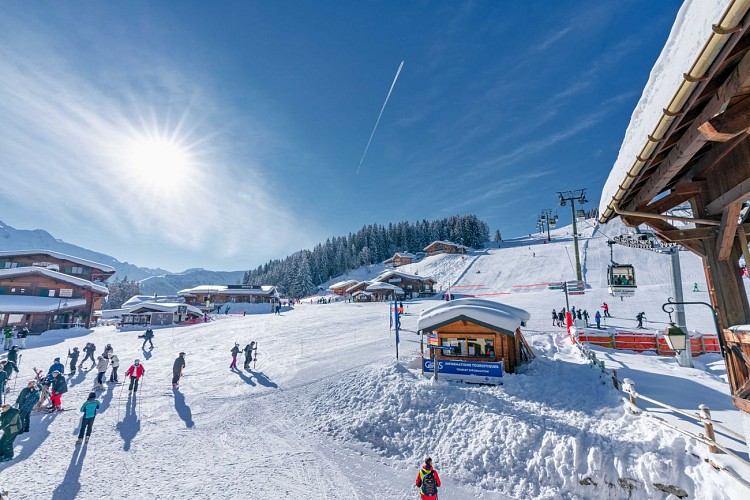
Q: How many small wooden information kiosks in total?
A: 1